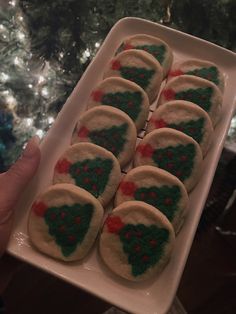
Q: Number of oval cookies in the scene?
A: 12